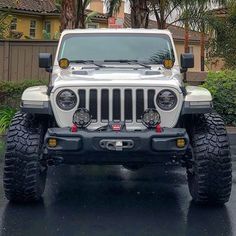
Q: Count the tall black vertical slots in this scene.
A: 7